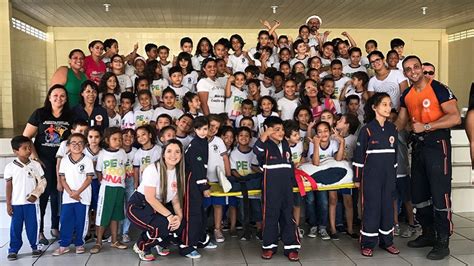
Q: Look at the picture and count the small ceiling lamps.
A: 3